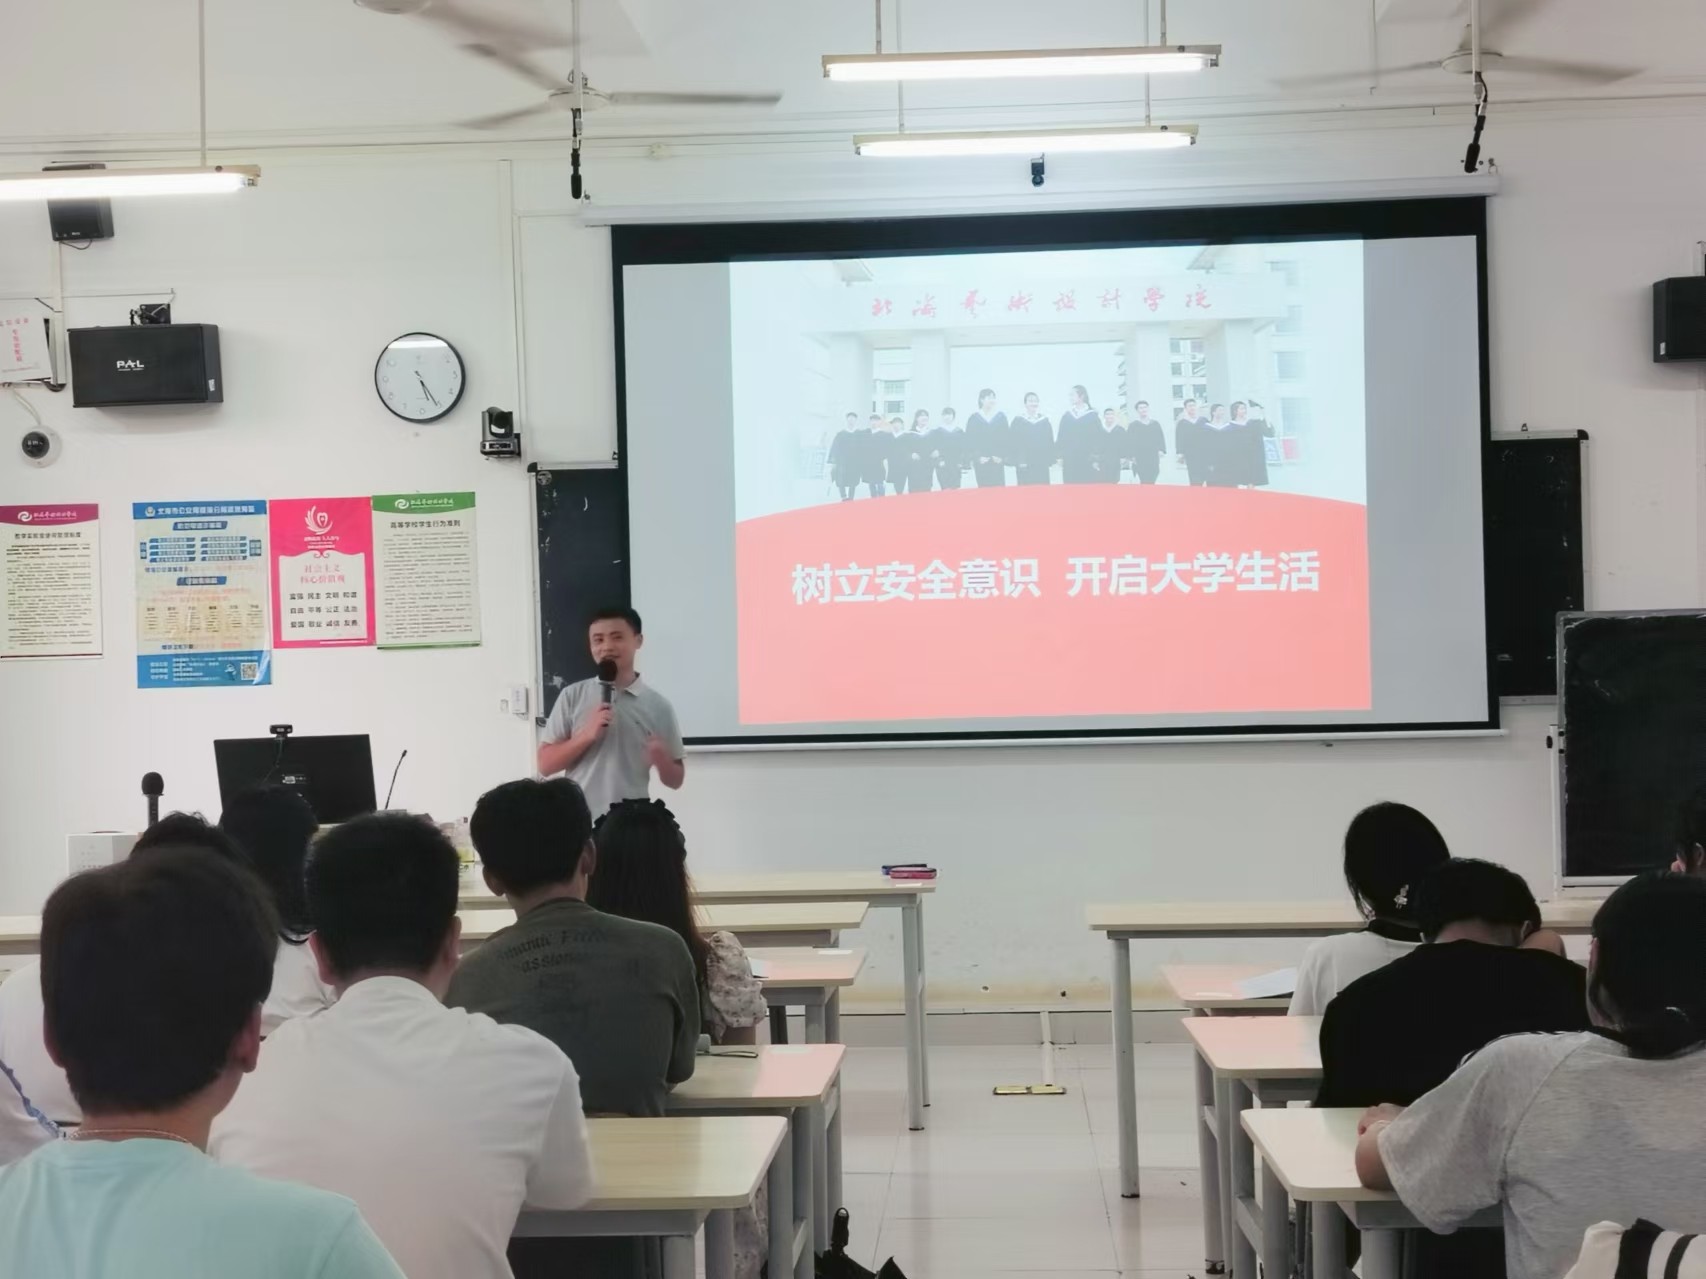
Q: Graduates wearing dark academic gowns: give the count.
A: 13